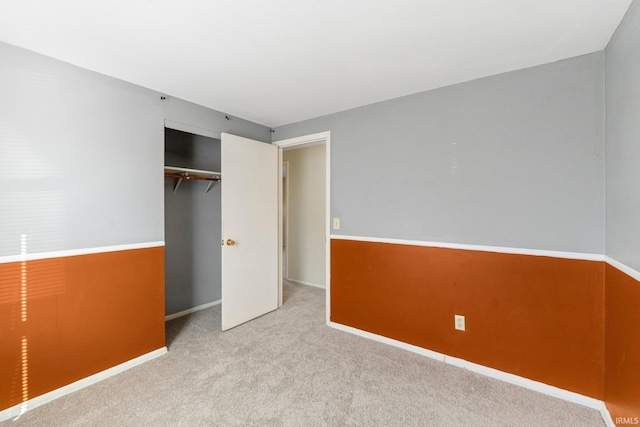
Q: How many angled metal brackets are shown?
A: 2